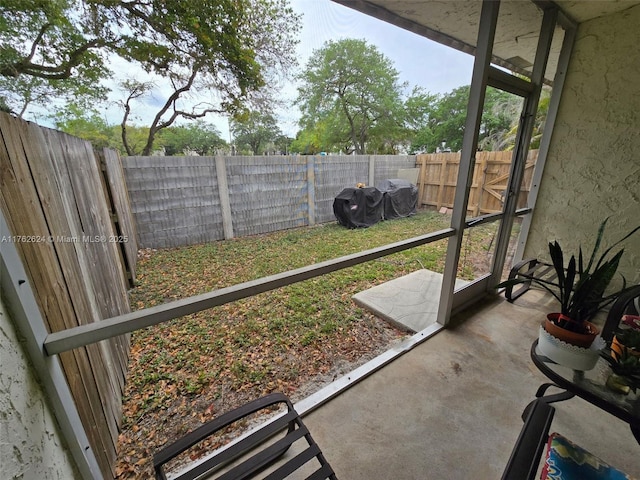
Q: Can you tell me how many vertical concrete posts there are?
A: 3